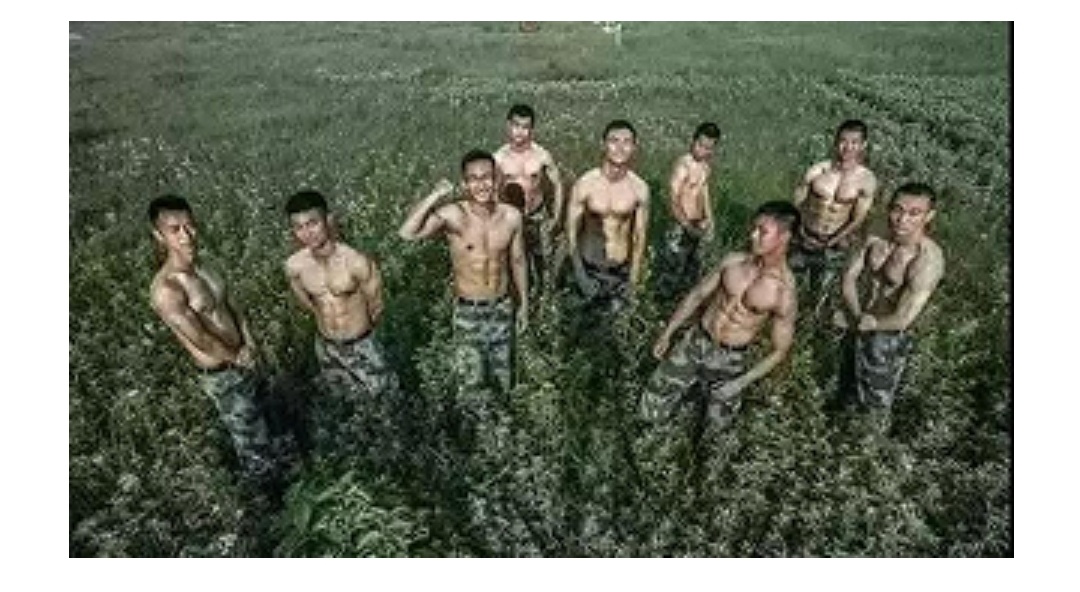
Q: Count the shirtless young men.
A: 9